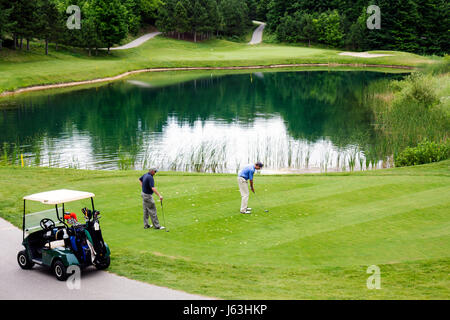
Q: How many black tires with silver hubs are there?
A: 2